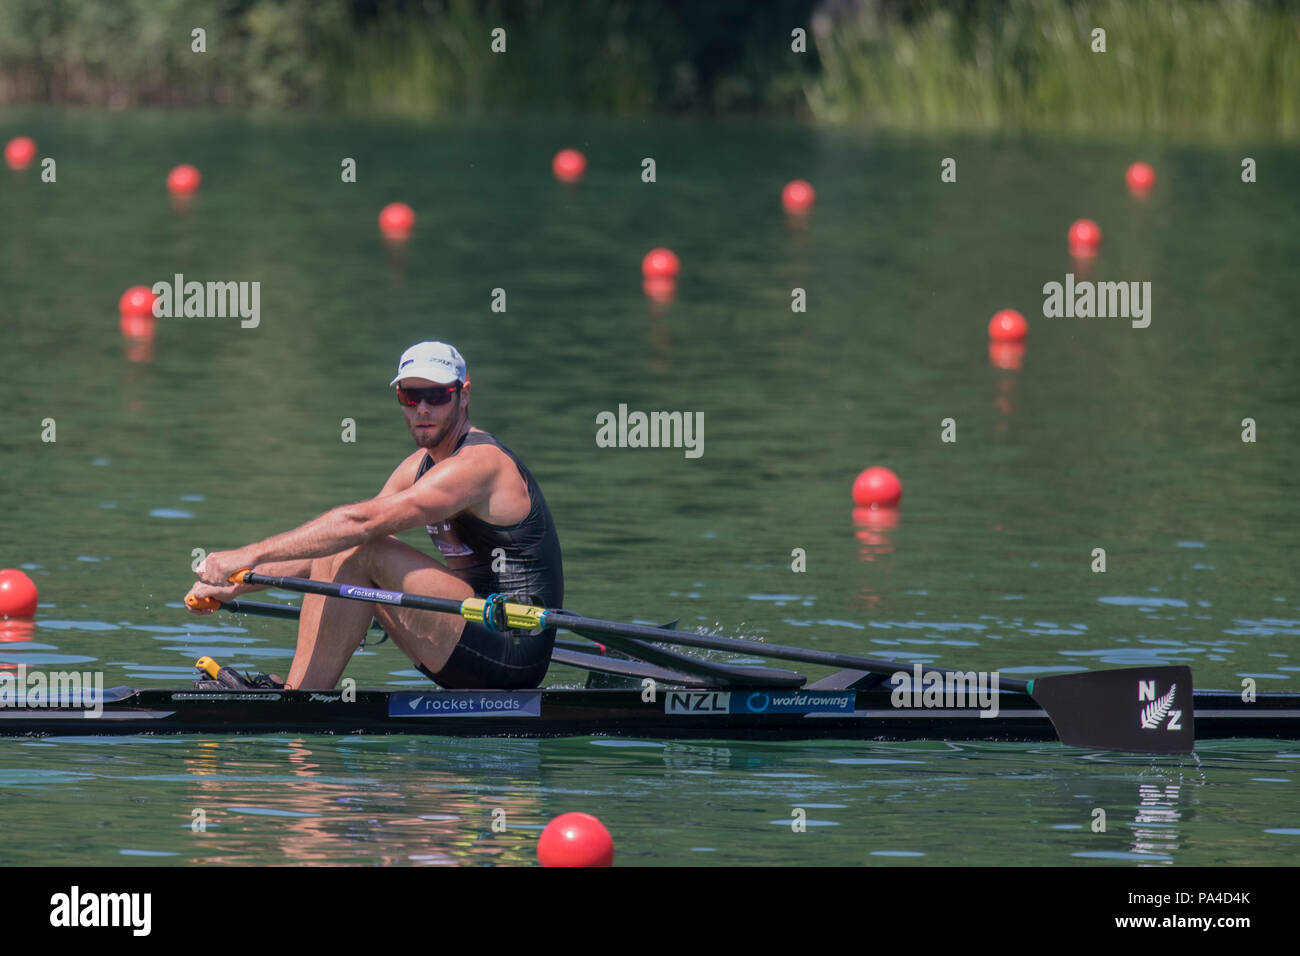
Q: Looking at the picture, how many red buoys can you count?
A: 13